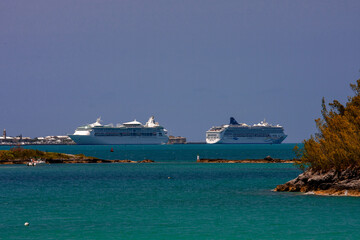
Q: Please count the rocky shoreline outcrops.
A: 3